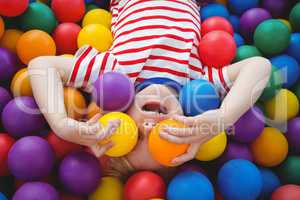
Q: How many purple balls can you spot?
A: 12